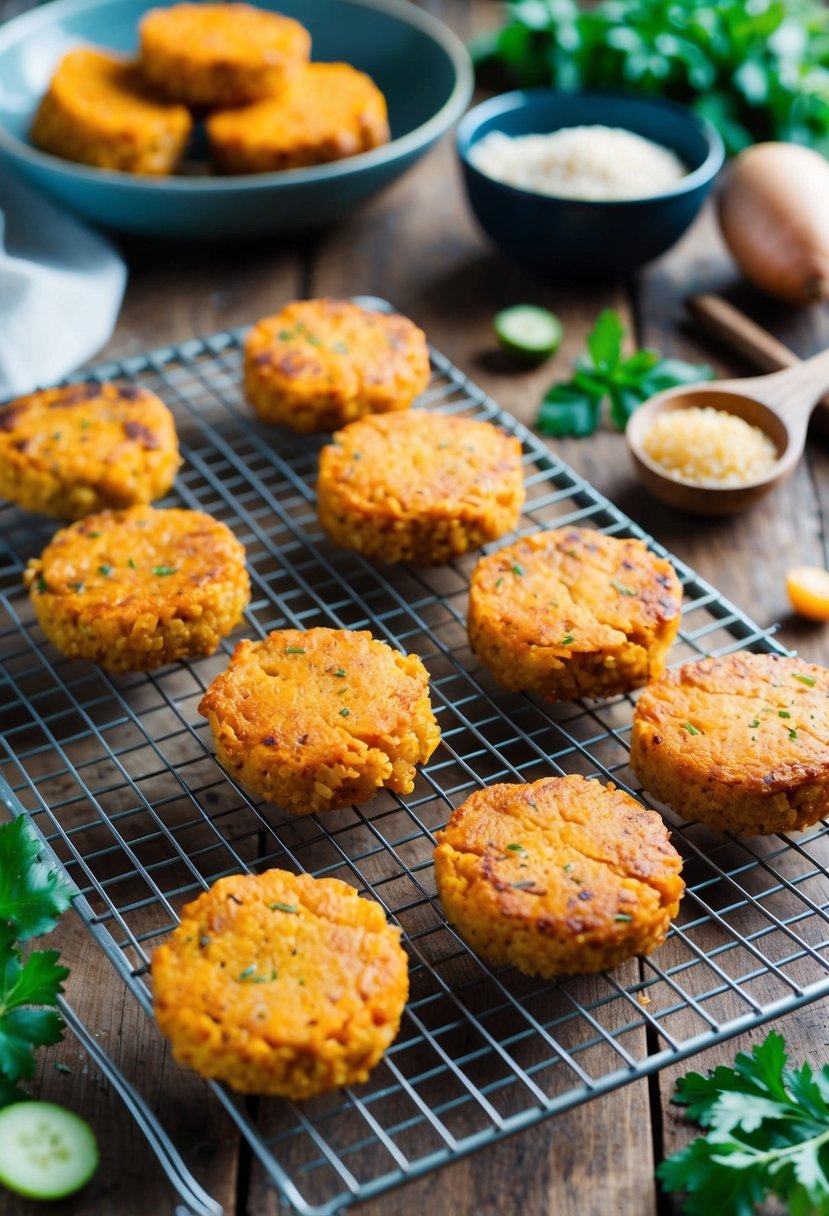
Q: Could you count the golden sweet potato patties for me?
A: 12